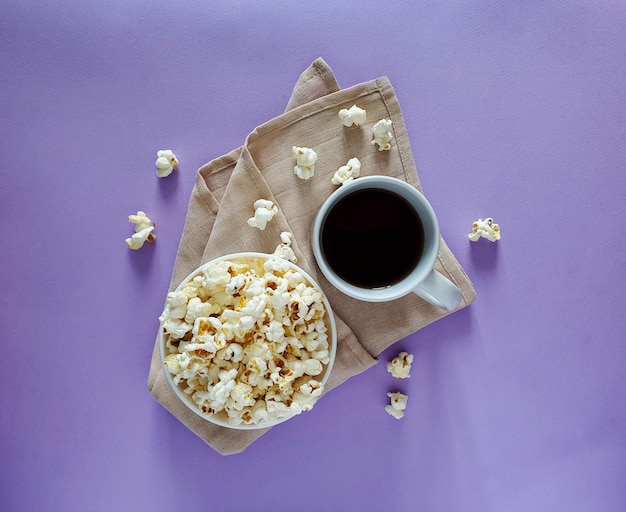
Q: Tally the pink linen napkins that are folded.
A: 1